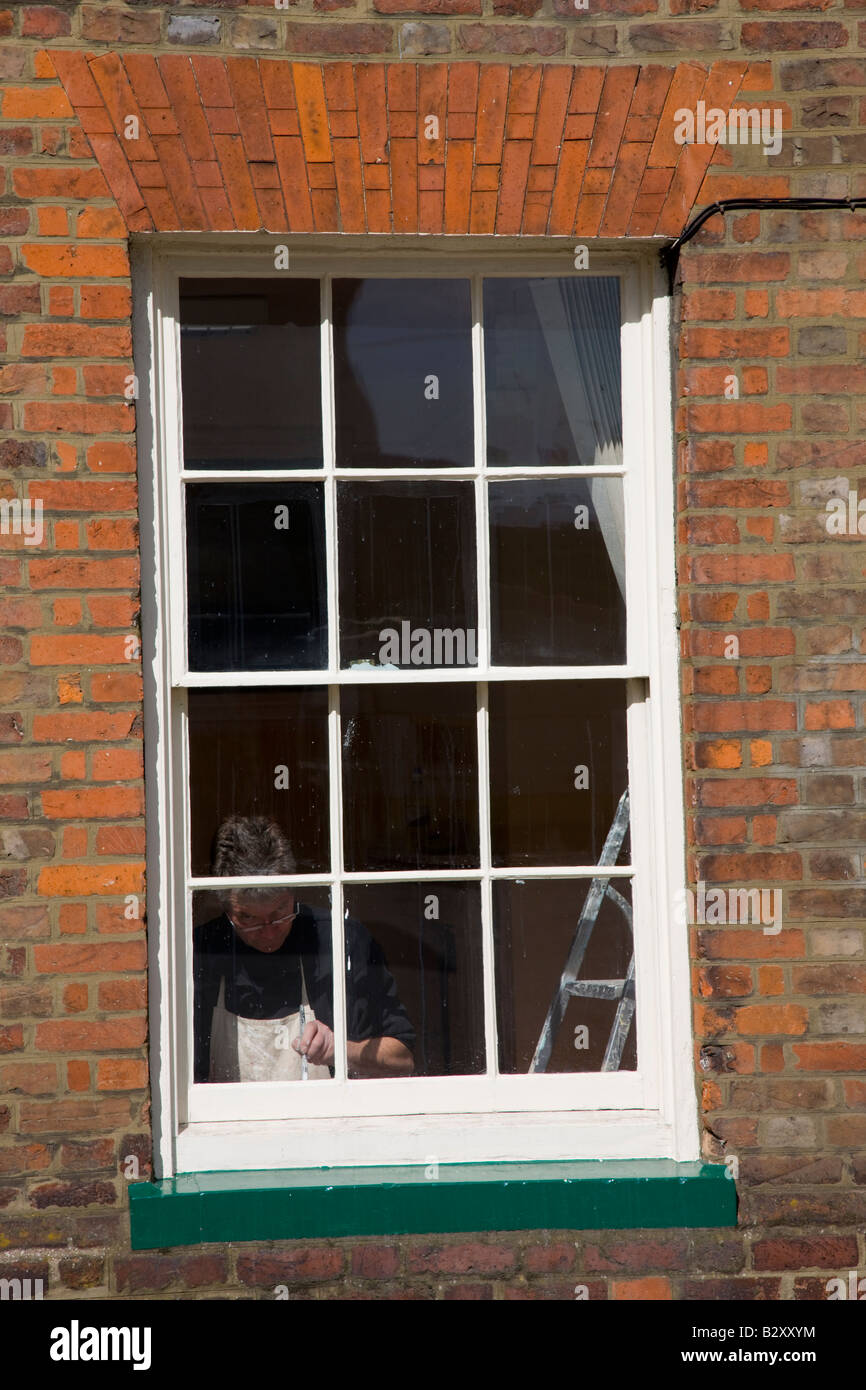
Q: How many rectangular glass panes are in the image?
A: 12